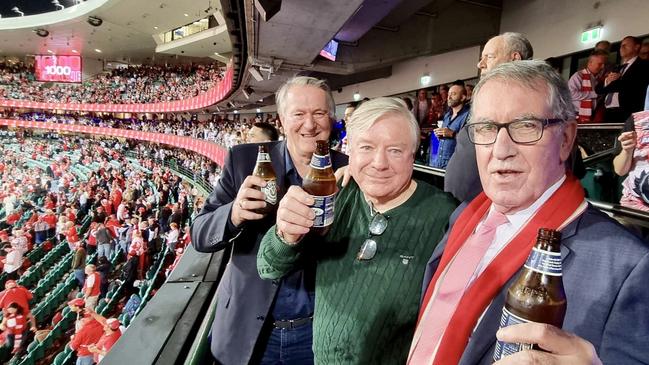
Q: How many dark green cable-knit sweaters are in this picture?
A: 1